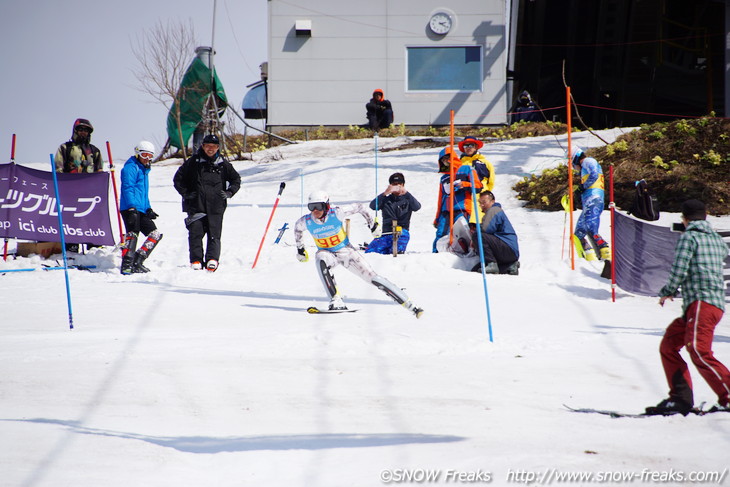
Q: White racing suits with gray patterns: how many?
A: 1